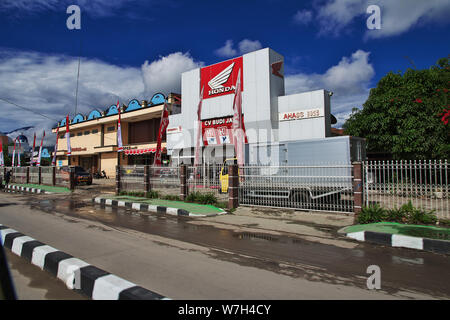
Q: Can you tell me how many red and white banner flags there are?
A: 11